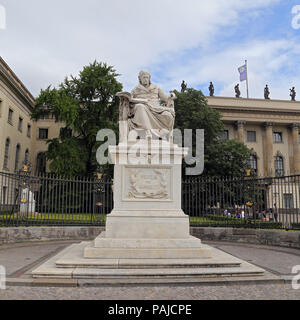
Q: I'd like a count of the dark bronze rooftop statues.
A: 5